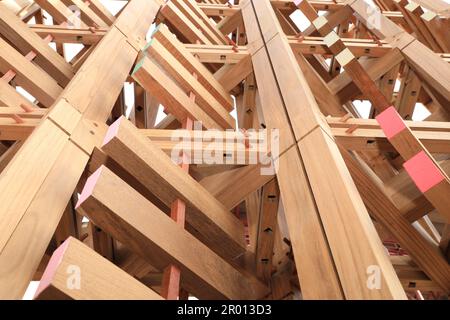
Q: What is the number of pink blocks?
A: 5